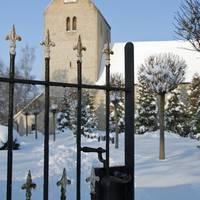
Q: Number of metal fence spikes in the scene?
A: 7